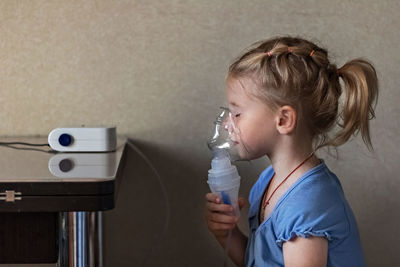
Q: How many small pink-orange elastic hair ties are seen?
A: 3